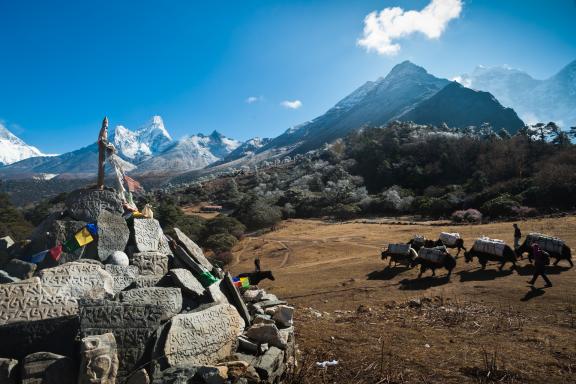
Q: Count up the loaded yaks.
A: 6